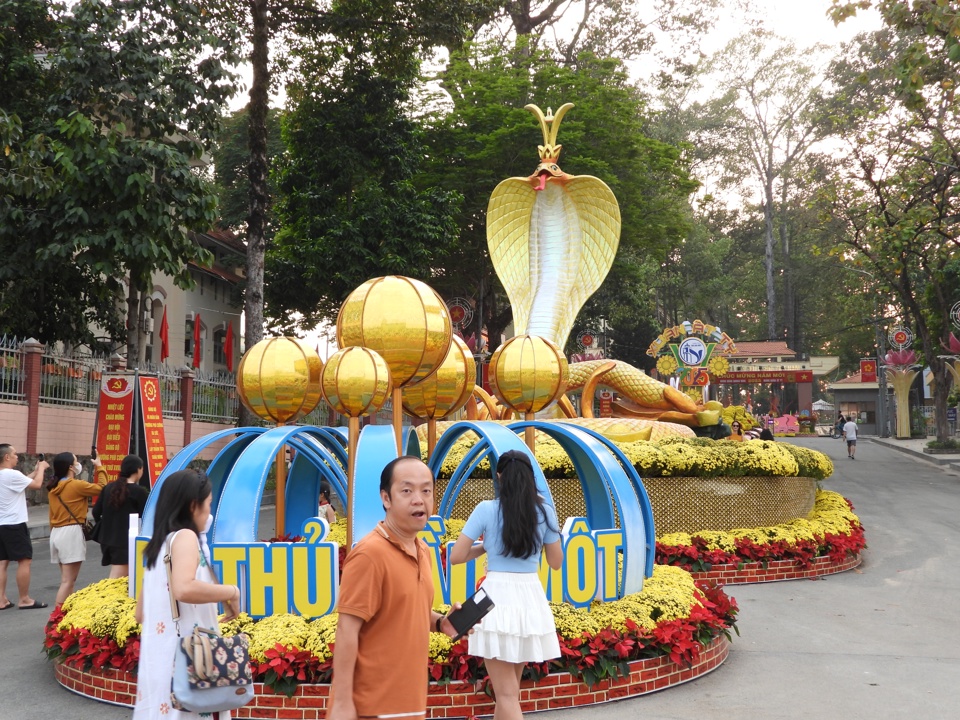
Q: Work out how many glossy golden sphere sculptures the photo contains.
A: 5